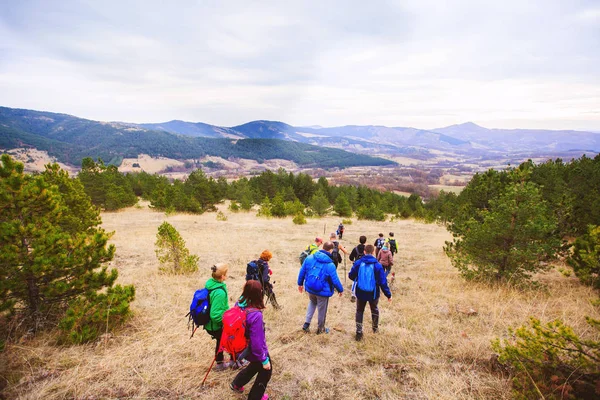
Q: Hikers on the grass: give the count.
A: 12